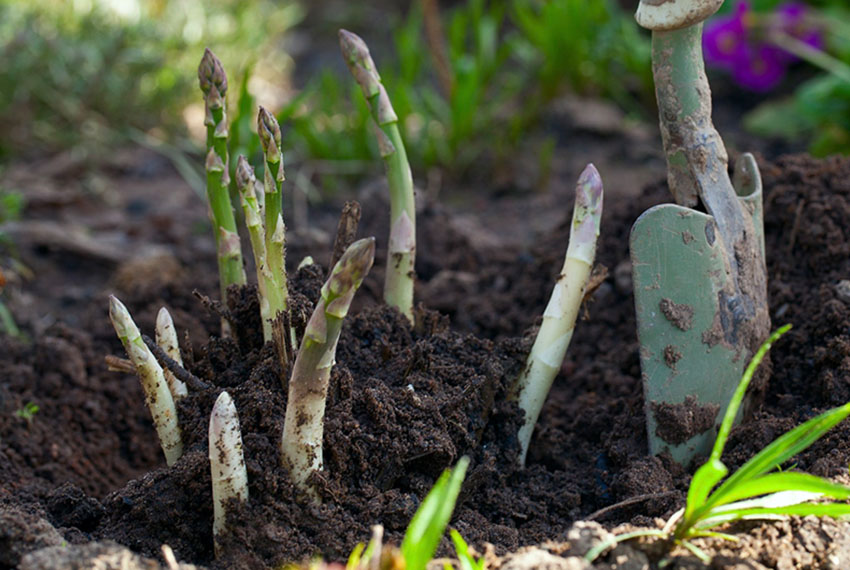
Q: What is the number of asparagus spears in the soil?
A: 9